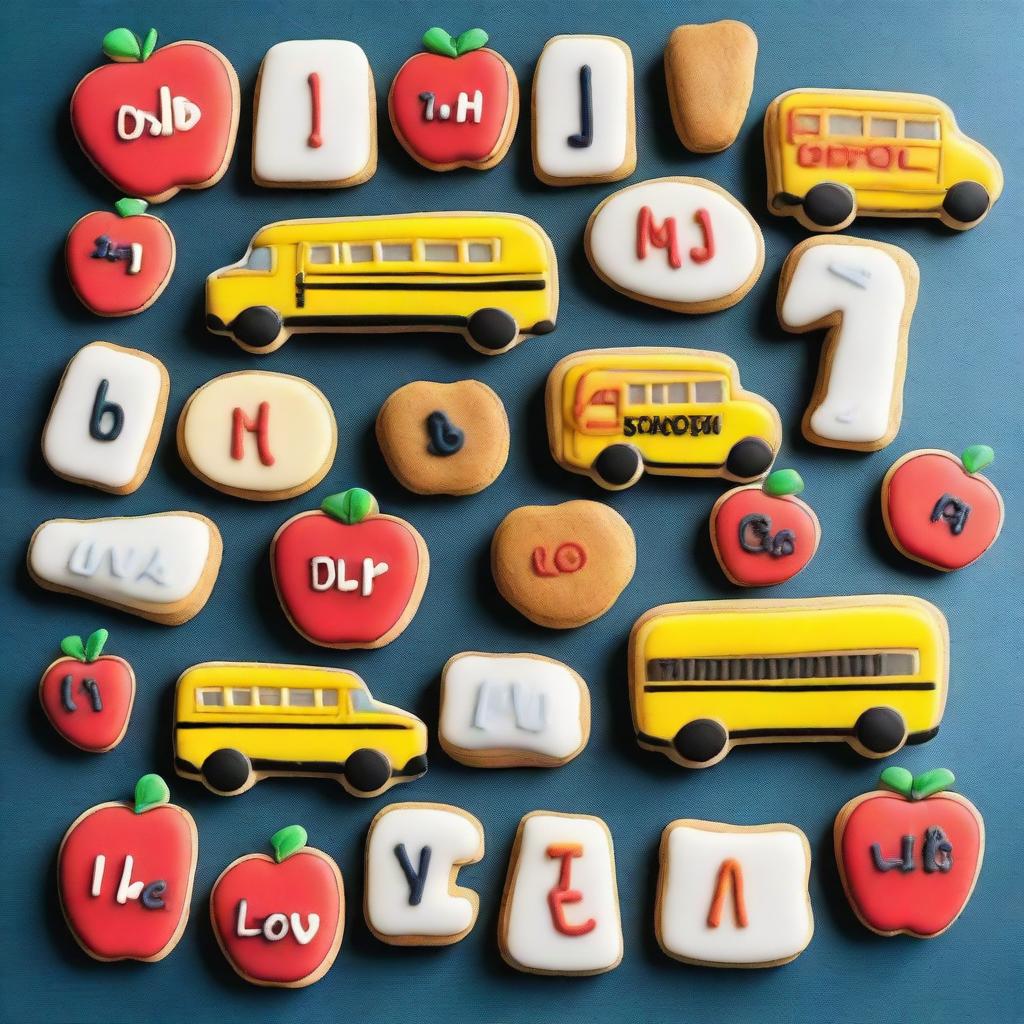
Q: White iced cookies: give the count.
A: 10